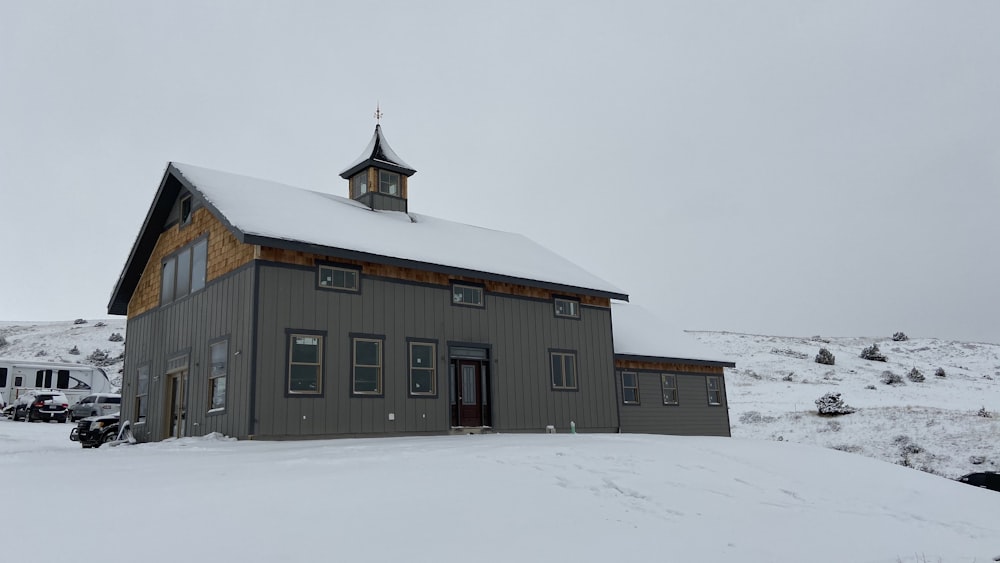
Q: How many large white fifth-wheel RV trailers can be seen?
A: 1